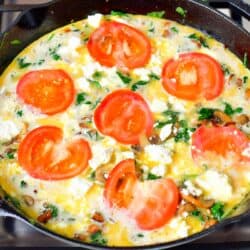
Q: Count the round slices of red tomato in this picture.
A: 7